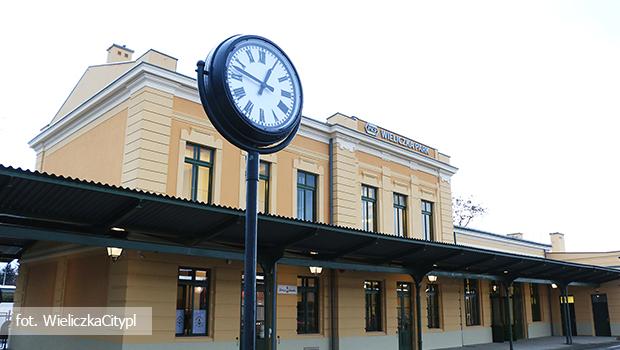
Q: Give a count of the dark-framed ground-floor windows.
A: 6